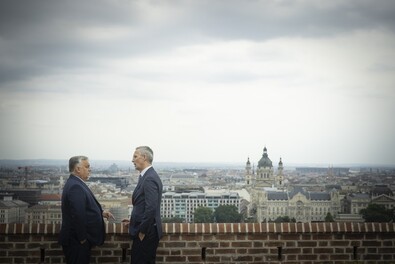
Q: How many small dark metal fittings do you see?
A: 5